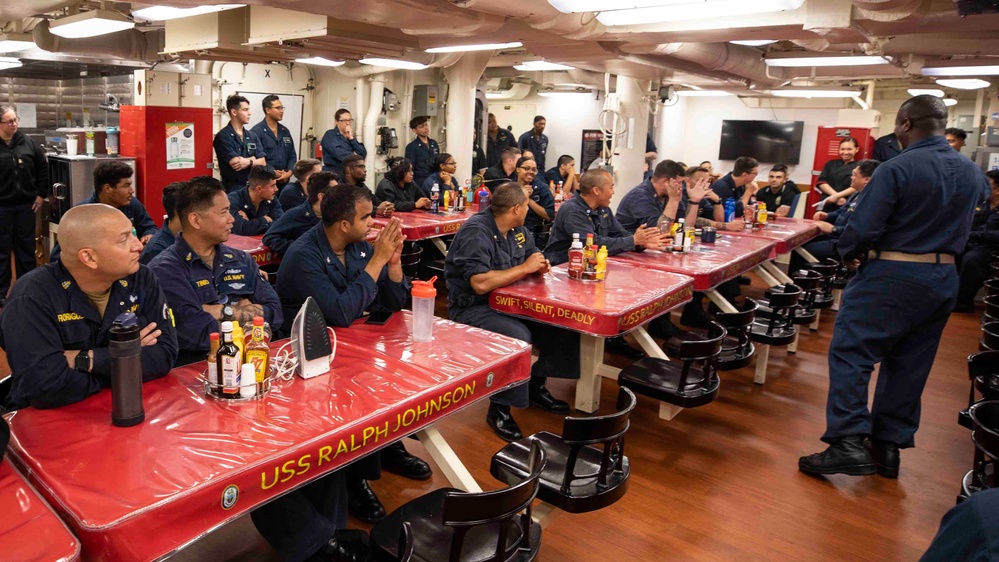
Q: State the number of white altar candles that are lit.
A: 0